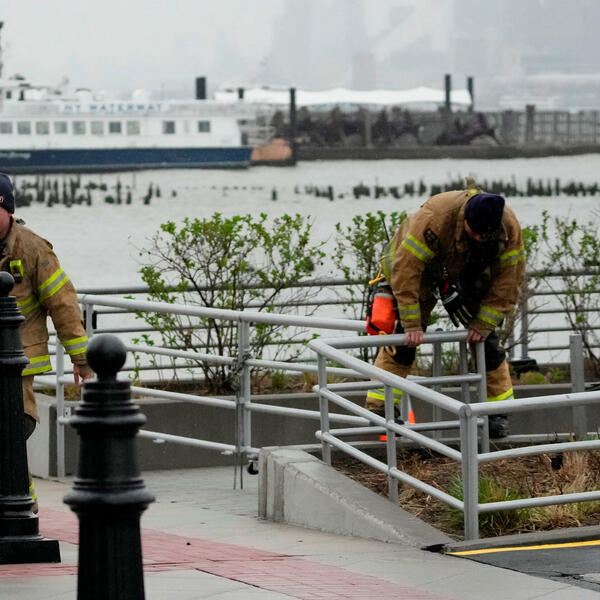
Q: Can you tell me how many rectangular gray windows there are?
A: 10